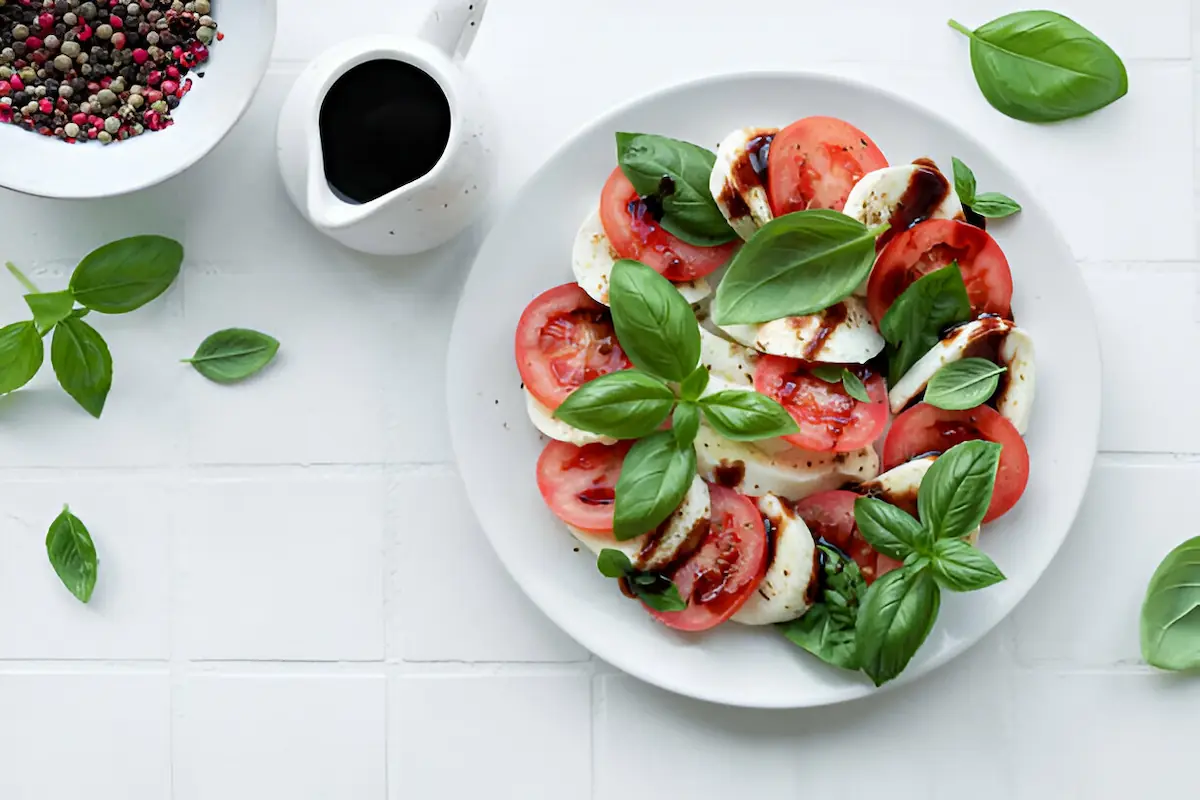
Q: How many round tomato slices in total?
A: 9